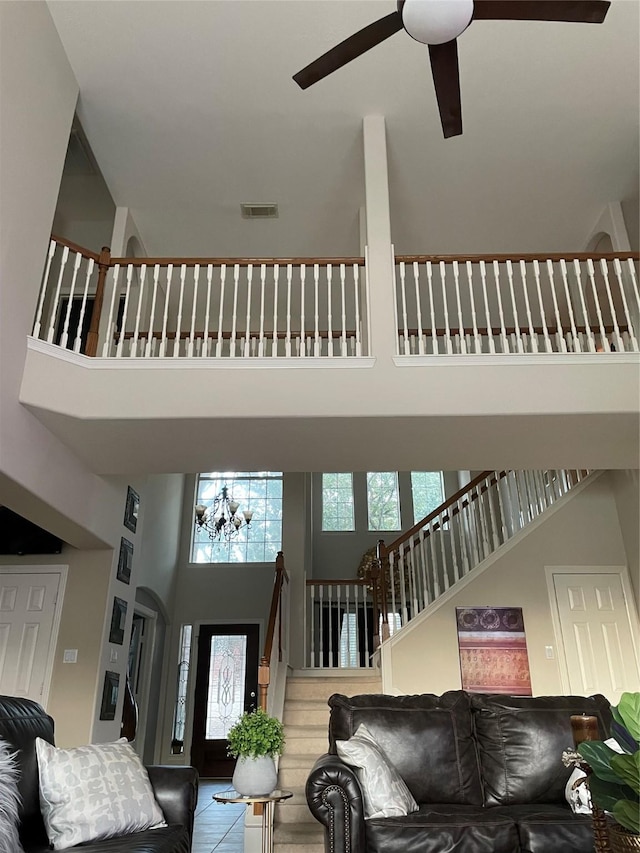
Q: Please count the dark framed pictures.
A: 4